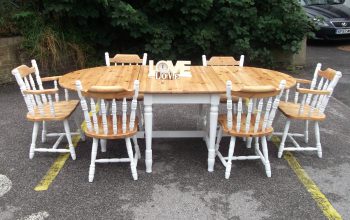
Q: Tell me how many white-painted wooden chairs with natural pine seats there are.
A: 6